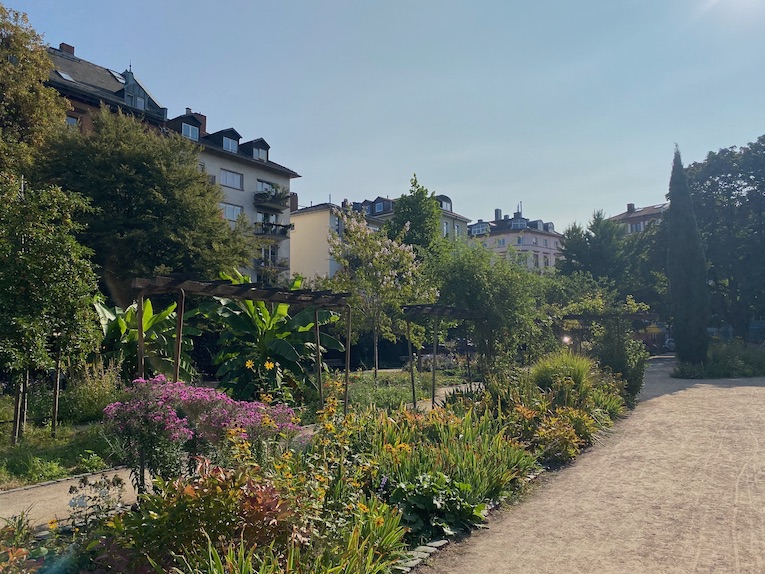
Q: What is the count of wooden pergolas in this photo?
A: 3